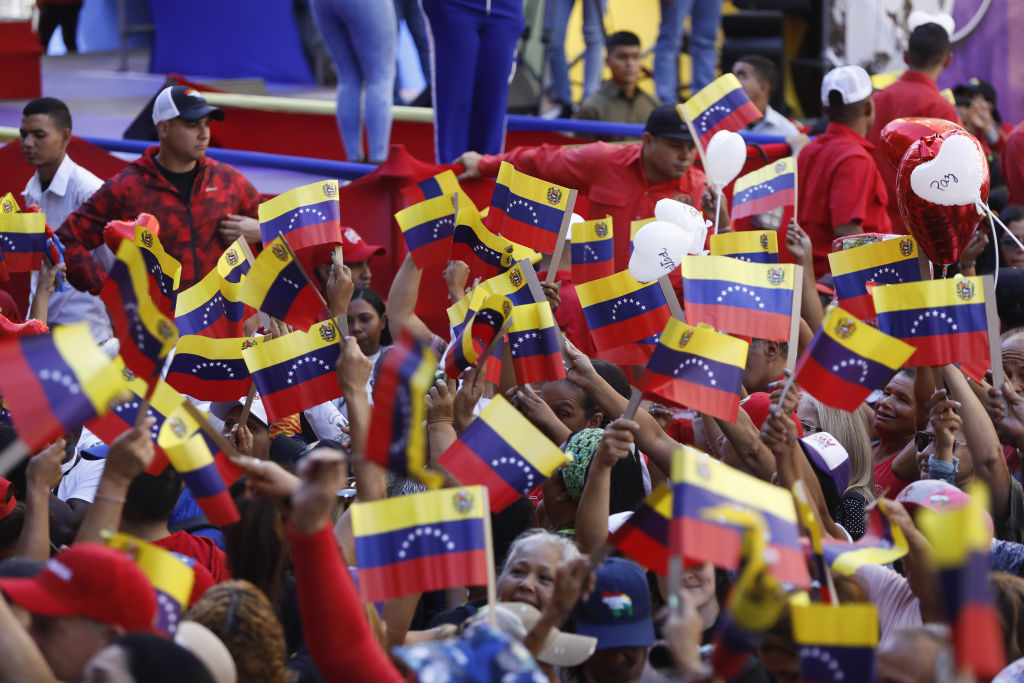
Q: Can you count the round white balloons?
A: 1